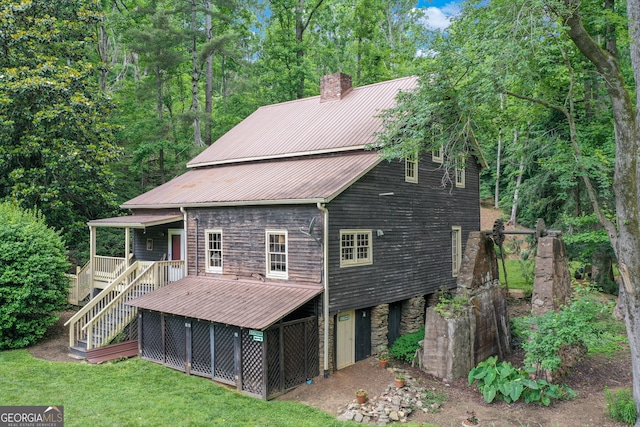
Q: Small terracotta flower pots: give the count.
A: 3